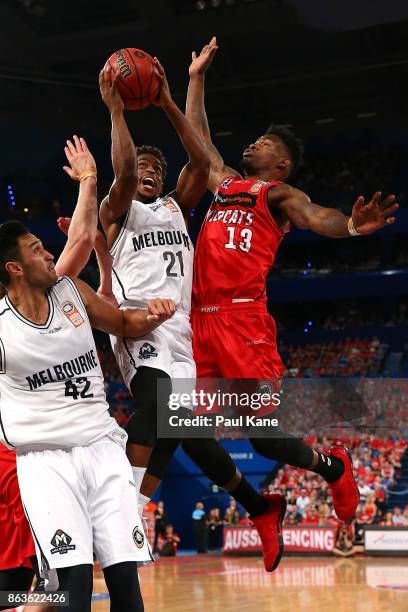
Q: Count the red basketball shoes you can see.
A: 2